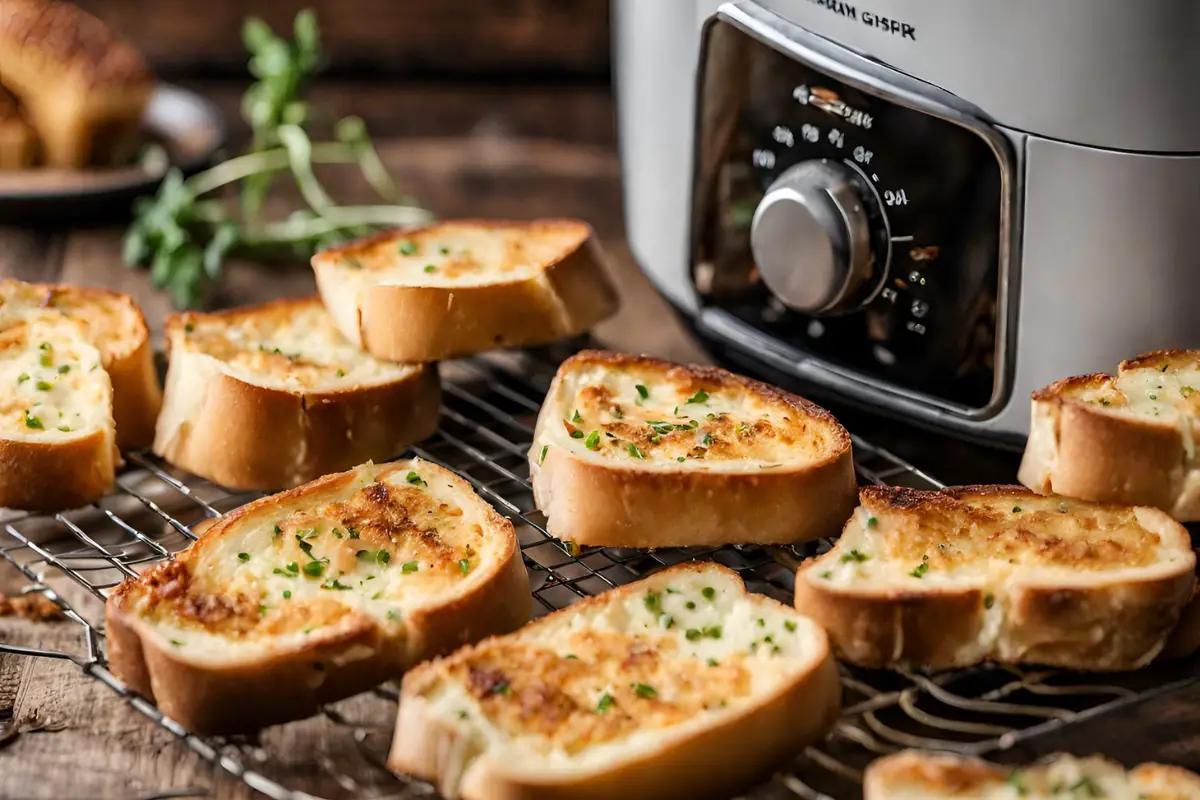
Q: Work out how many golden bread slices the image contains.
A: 10